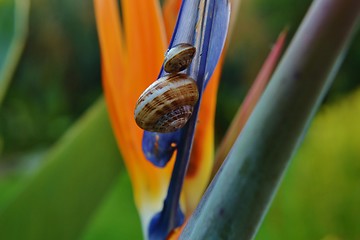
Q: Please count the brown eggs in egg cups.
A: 0